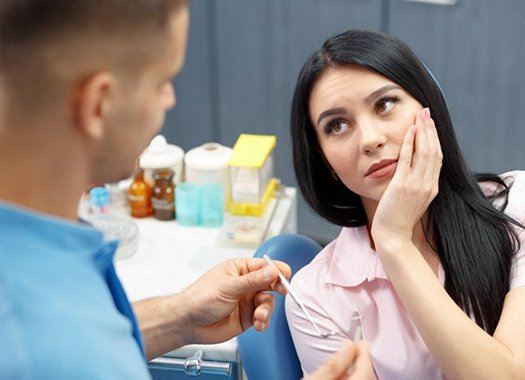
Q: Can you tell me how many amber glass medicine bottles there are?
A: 2